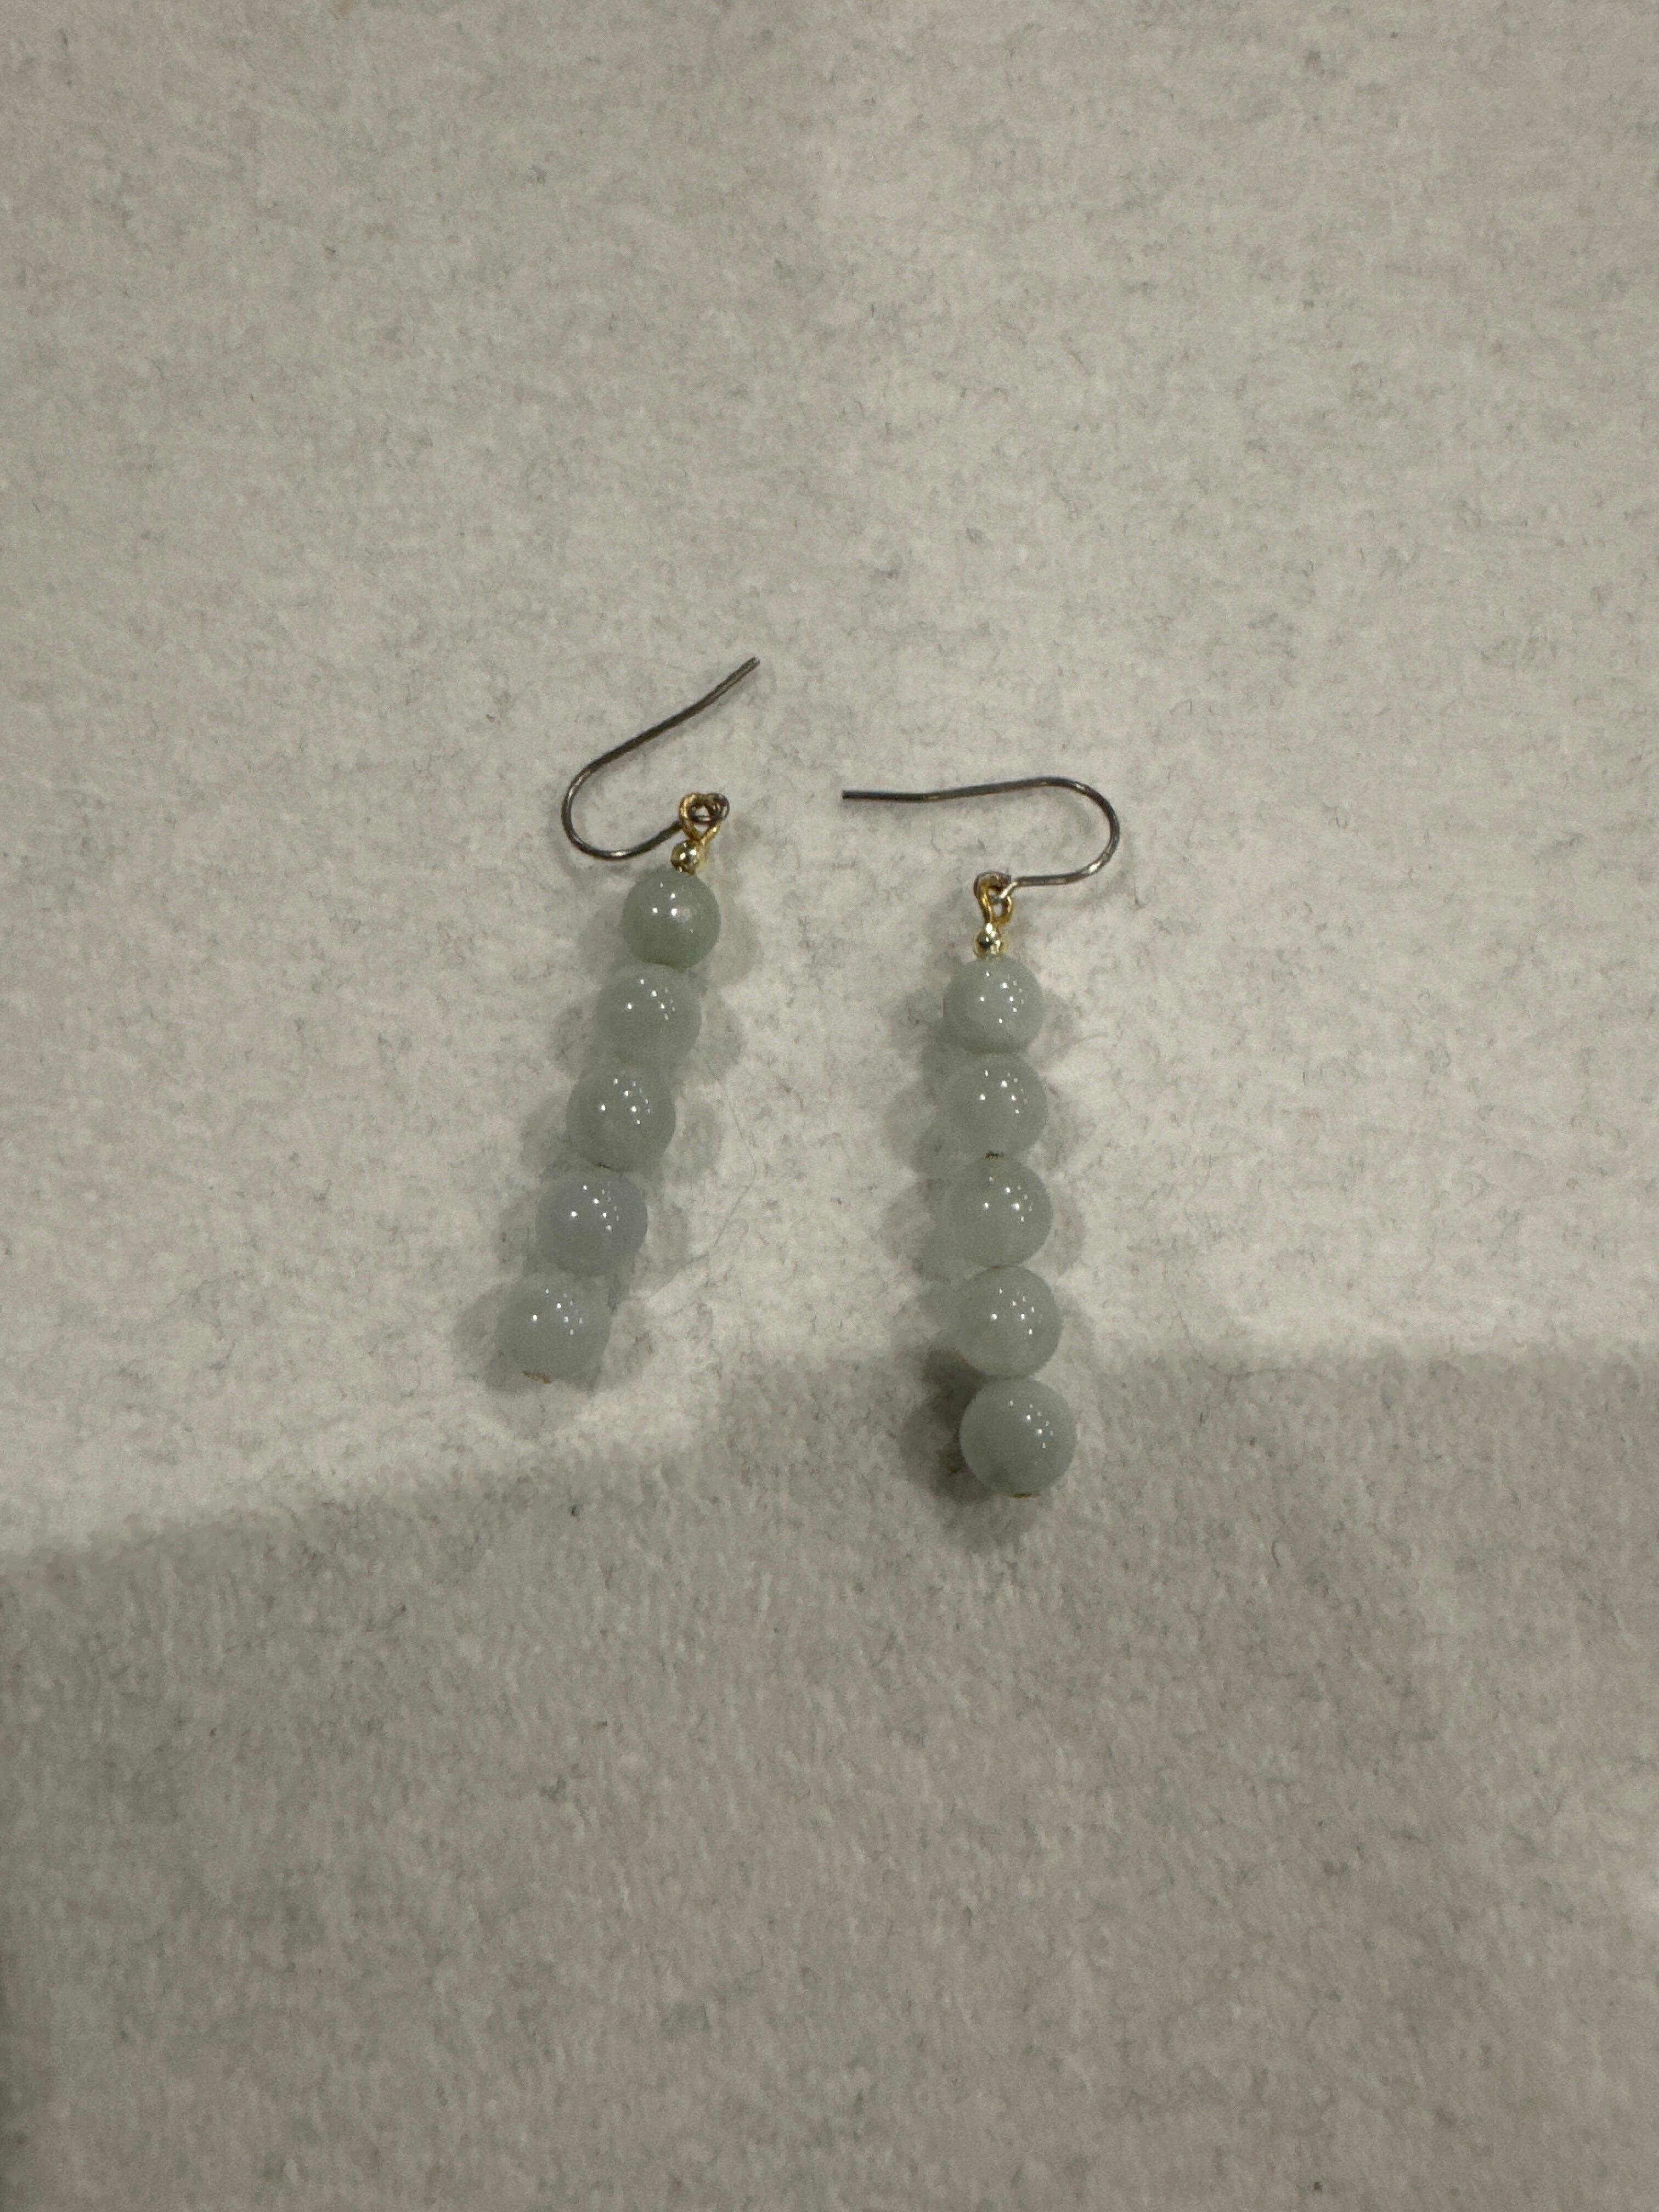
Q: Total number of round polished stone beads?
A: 10